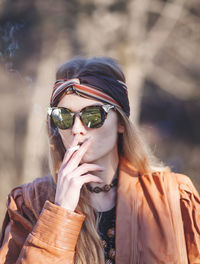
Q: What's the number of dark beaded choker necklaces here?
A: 1